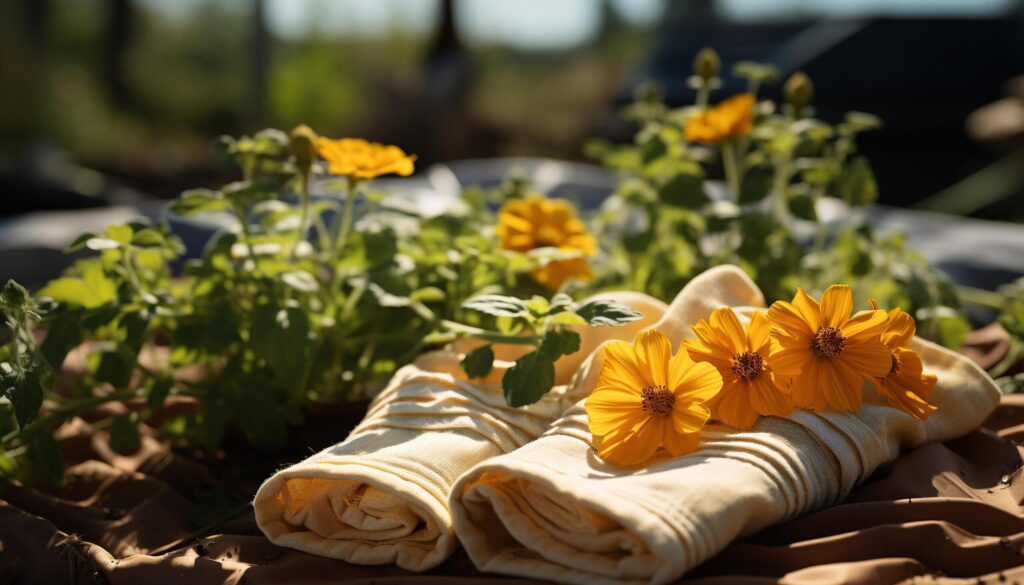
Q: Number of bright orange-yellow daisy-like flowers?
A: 7